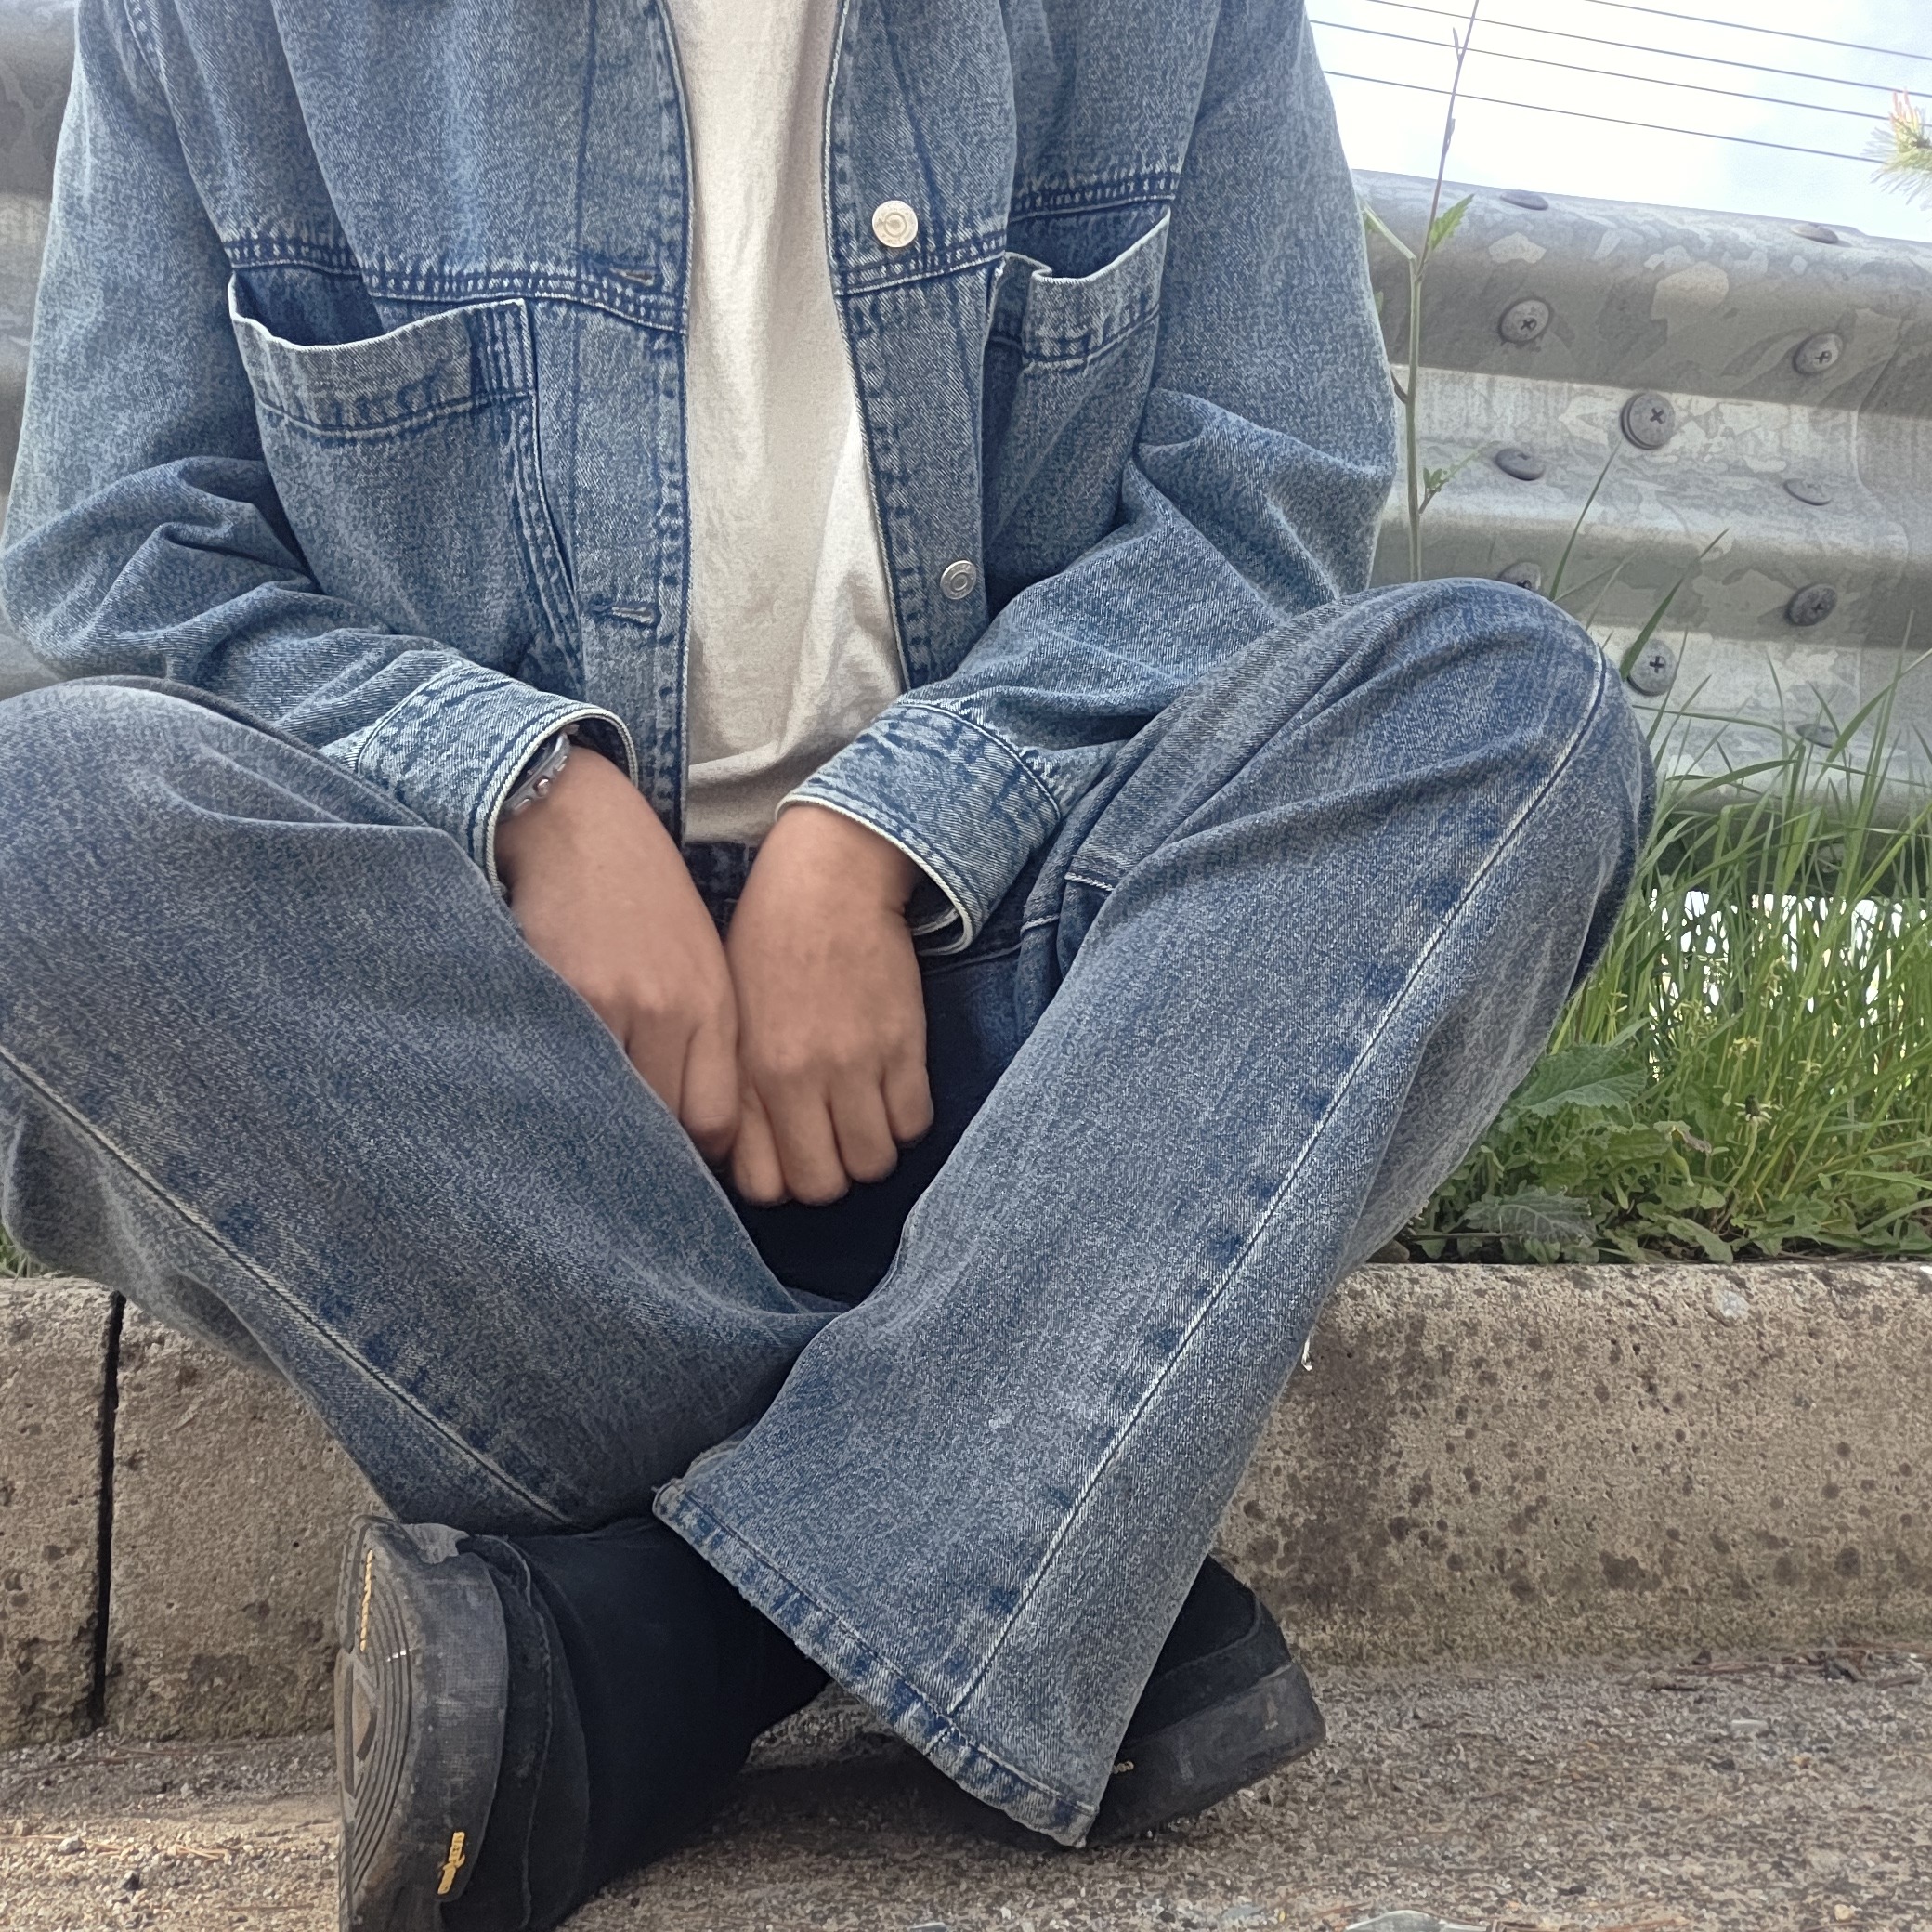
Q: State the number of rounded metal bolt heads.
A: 11